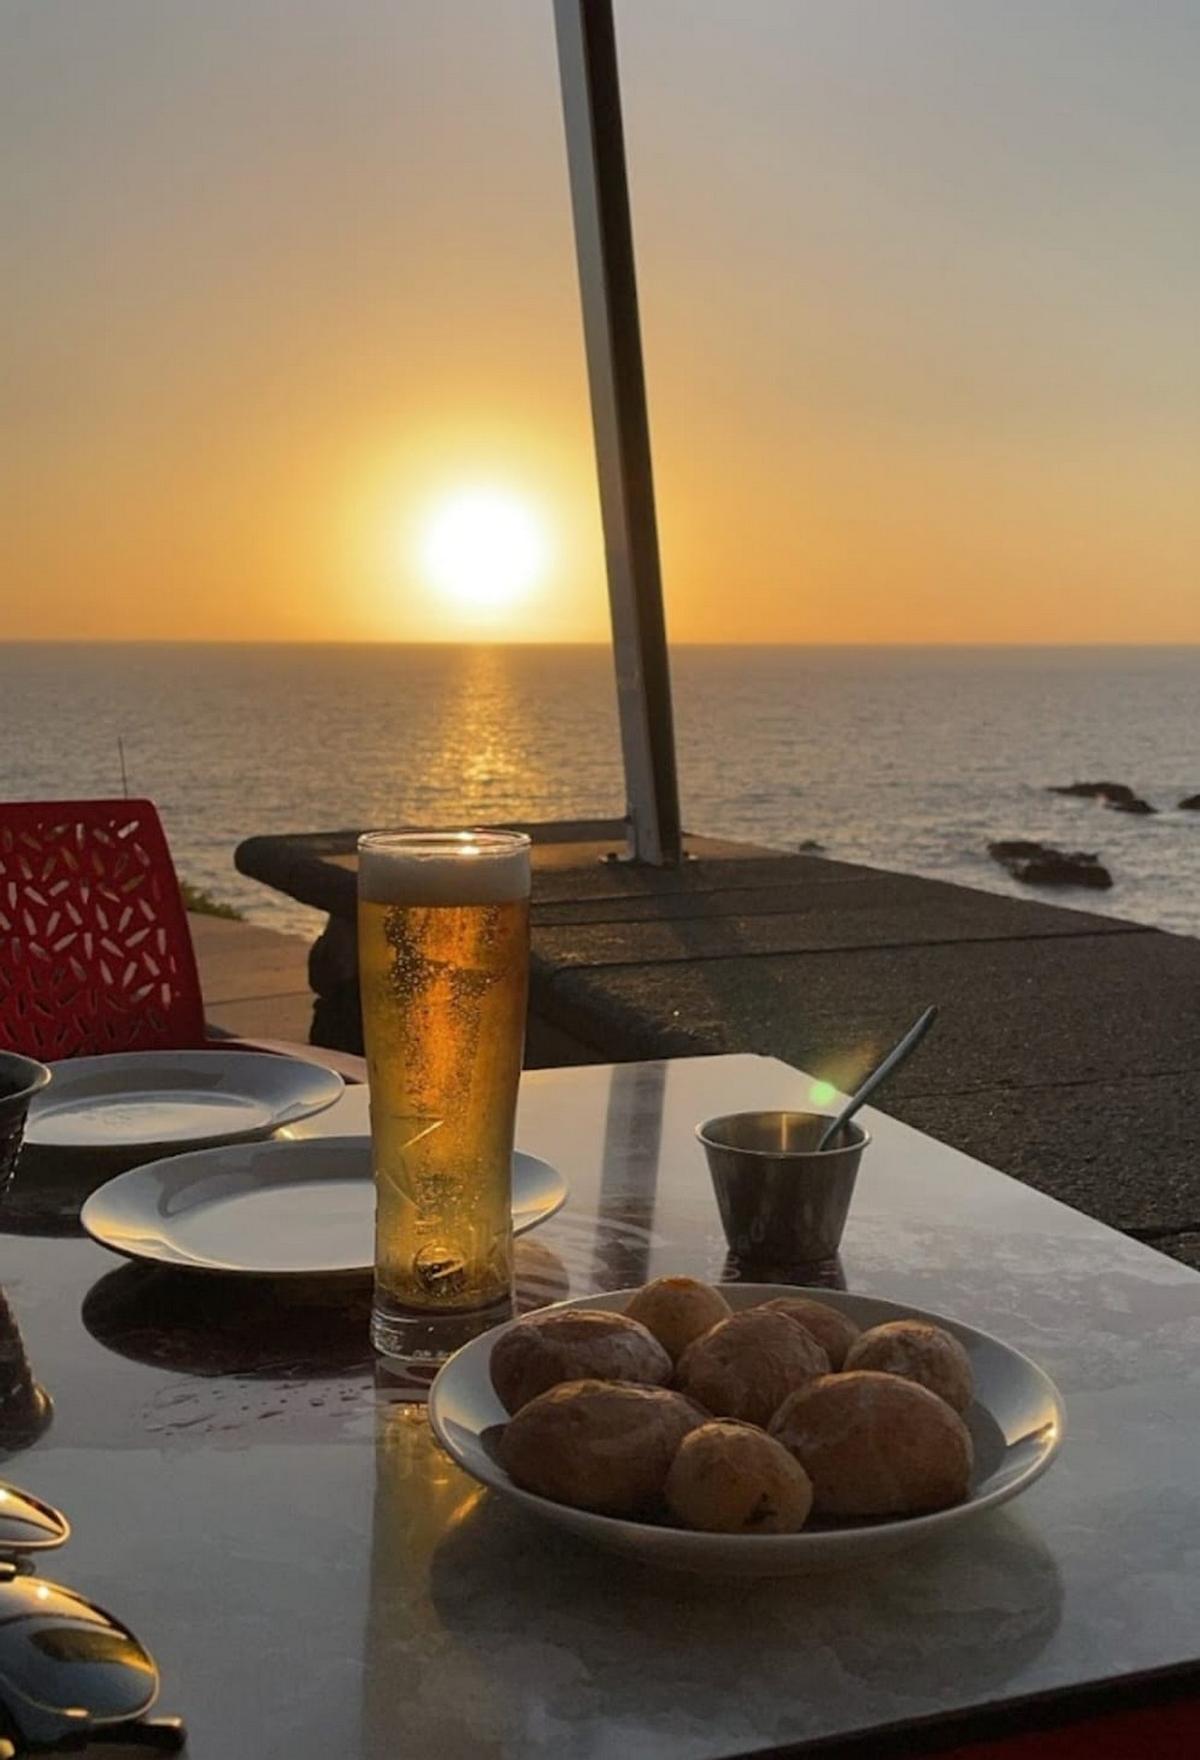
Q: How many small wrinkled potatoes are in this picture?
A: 8